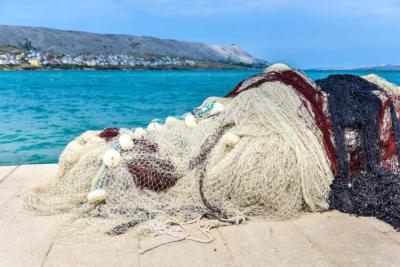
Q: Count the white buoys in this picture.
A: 9